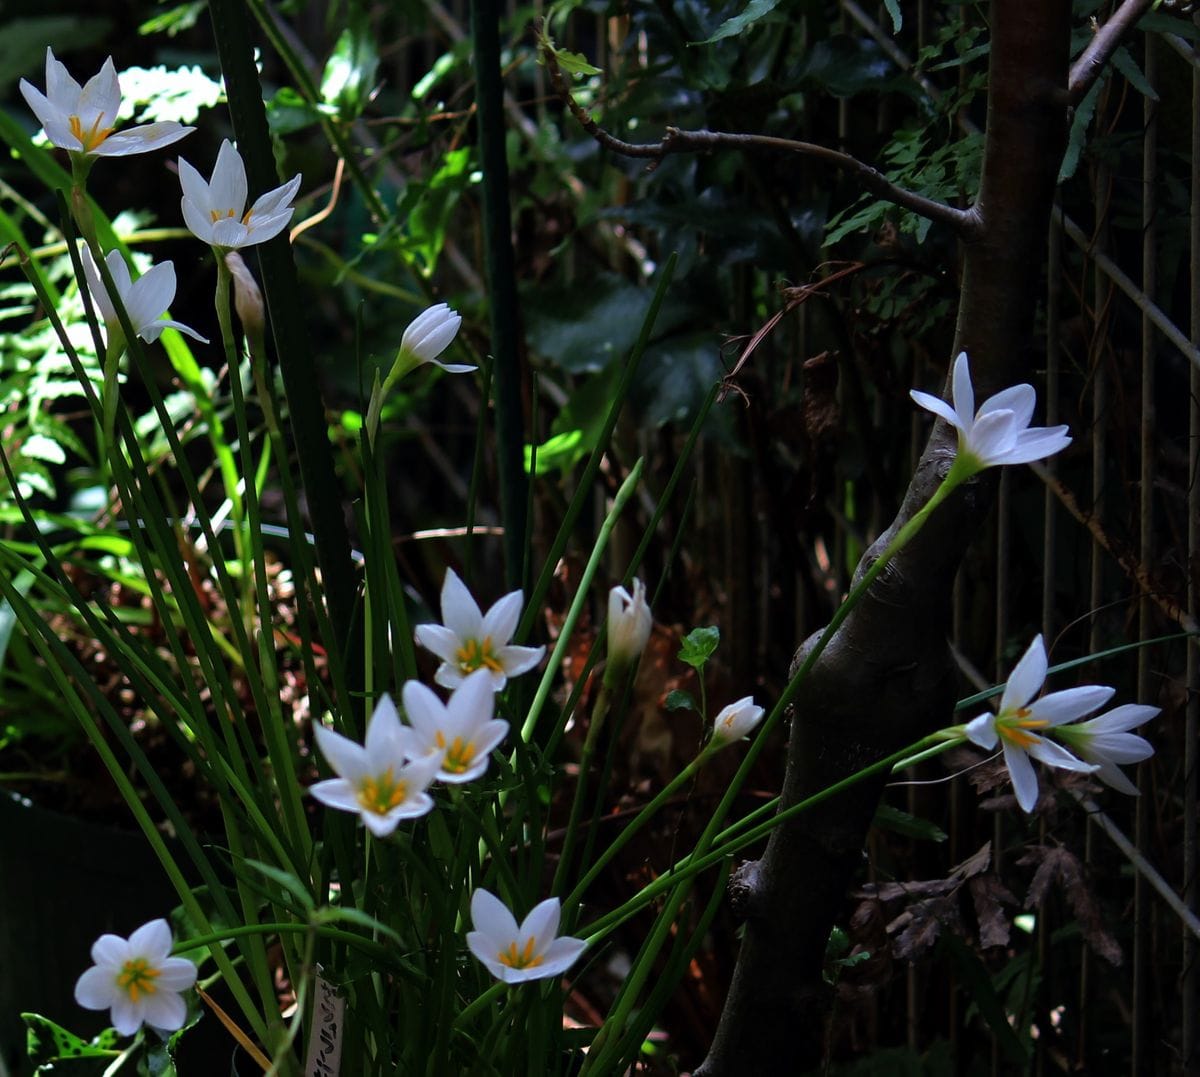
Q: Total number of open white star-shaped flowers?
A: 11